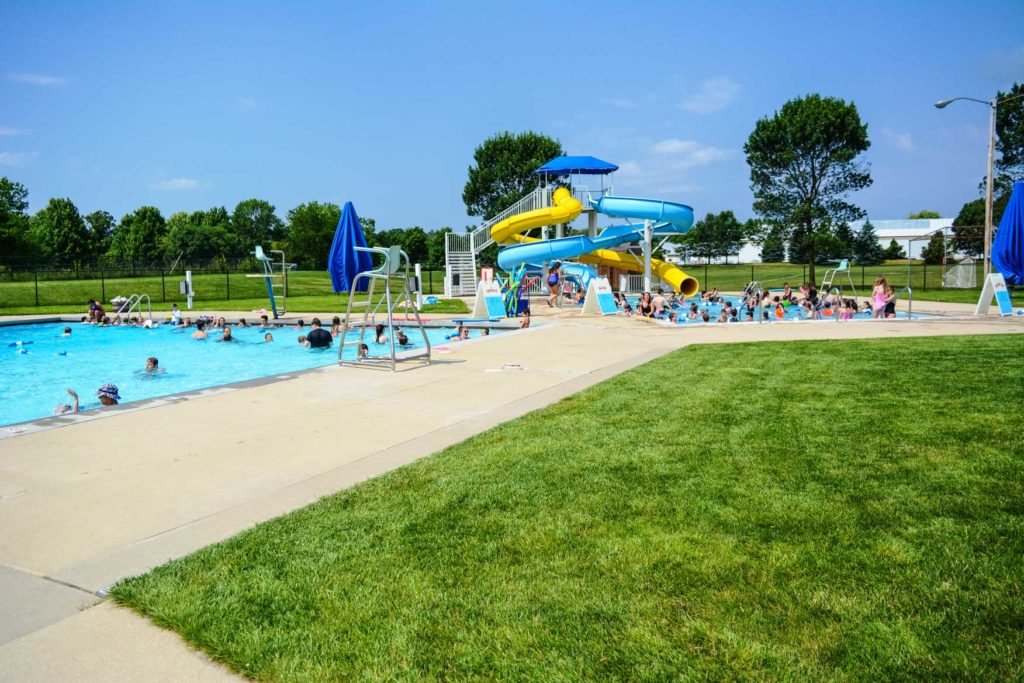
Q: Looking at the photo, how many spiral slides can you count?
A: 2